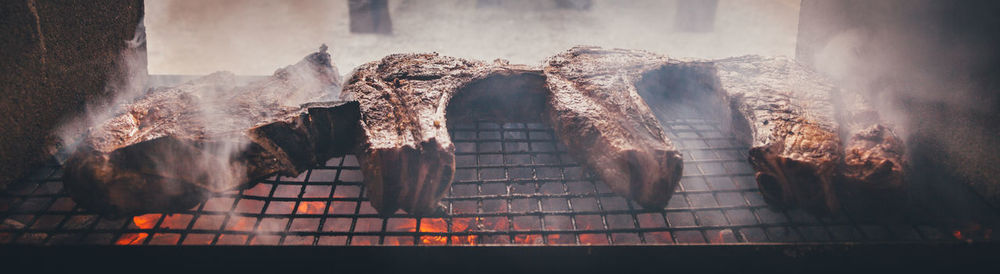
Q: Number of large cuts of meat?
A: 4